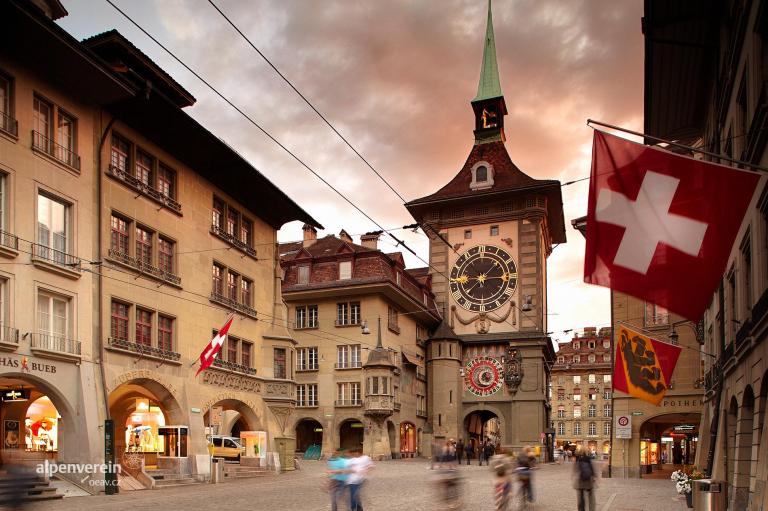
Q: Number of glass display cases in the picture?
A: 2